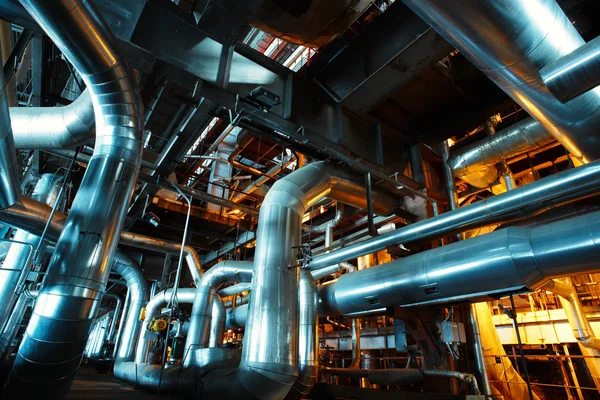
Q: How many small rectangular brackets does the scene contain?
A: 2